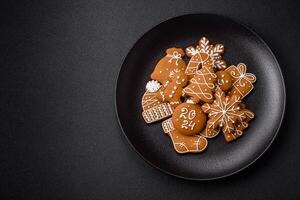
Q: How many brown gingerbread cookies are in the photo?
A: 13